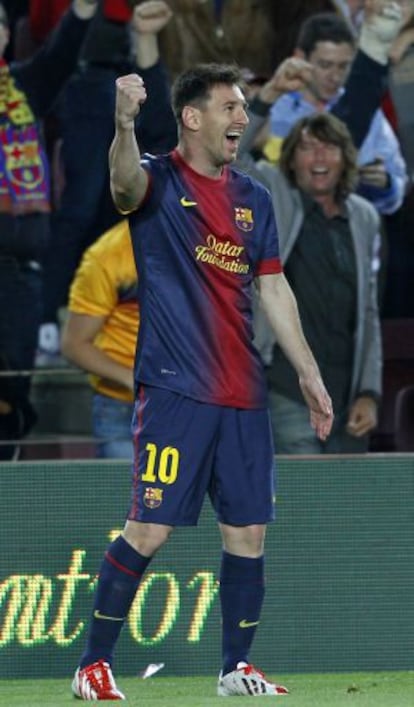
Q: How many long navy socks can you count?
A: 2